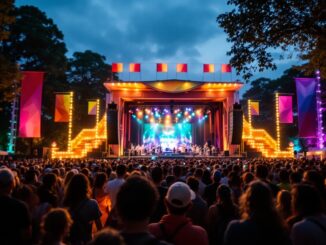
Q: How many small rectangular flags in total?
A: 6